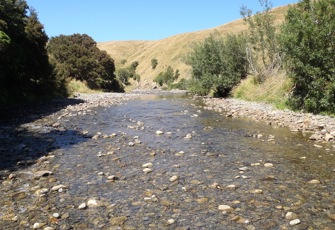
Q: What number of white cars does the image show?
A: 0